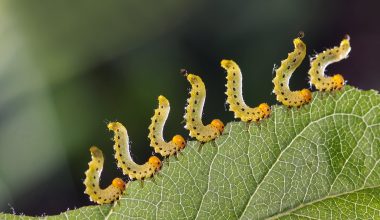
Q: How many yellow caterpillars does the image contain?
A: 7